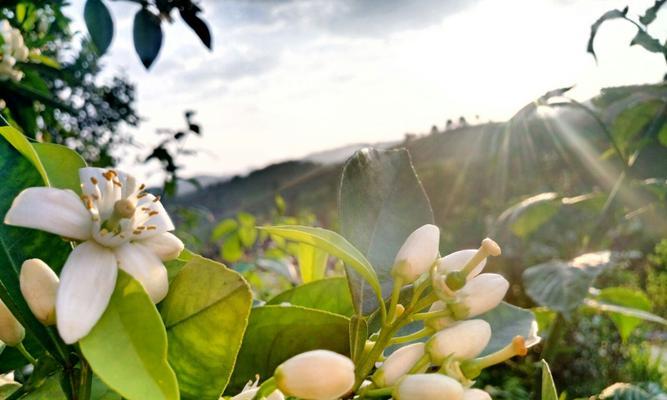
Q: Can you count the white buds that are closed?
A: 11